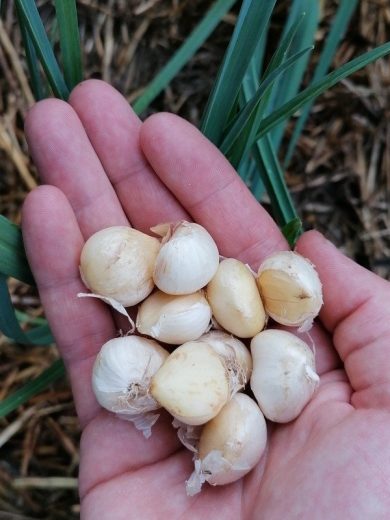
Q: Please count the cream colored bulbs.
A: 10